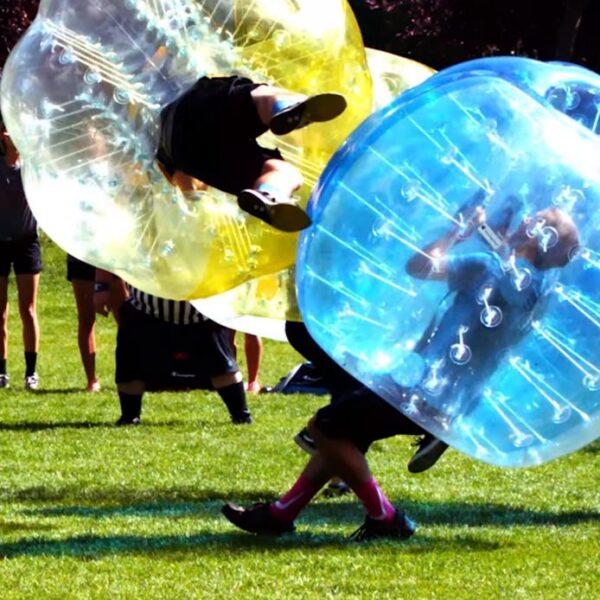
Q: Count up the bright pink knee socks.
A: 2